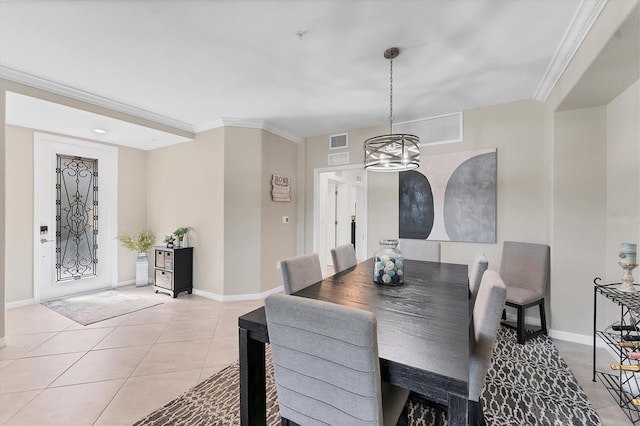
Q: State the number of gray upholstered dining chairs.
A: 7